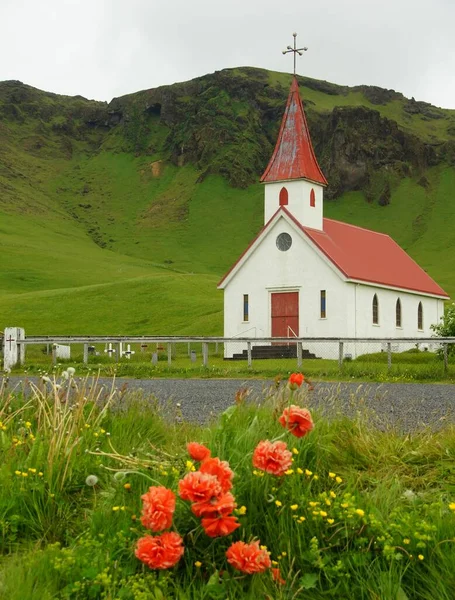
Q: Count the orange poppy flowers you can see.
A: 11